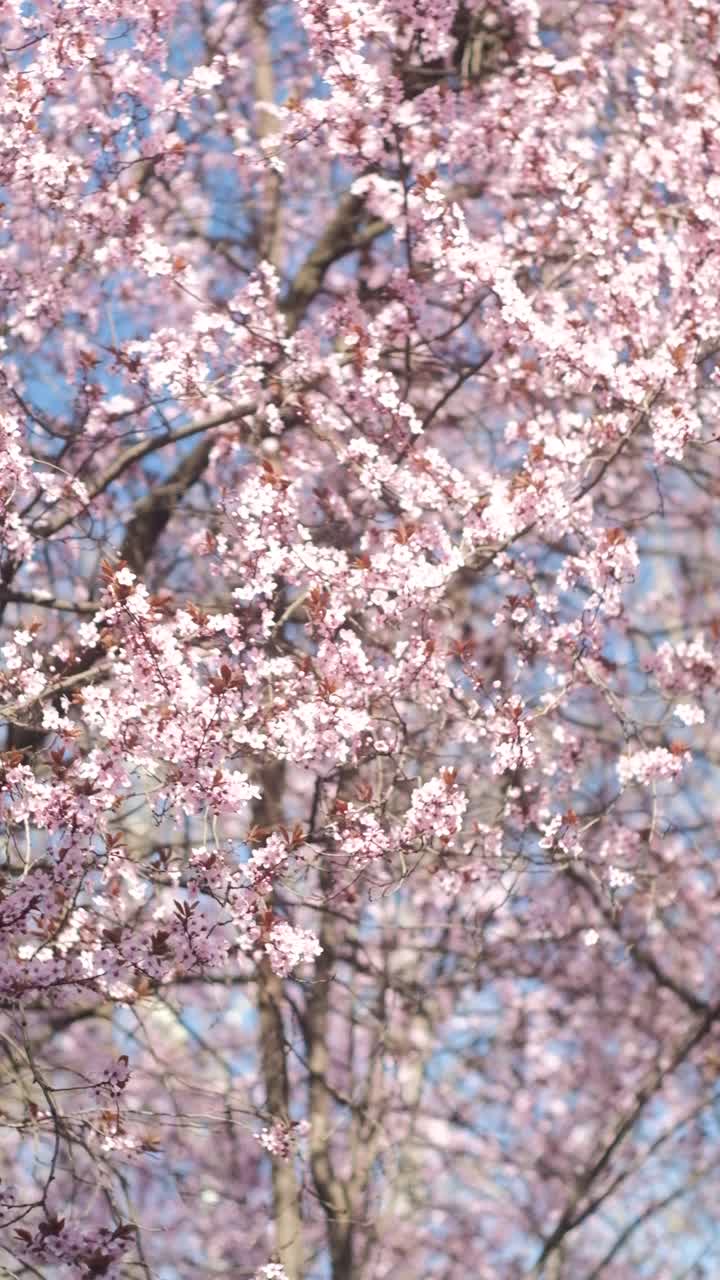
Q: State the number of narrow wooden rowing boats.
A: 0